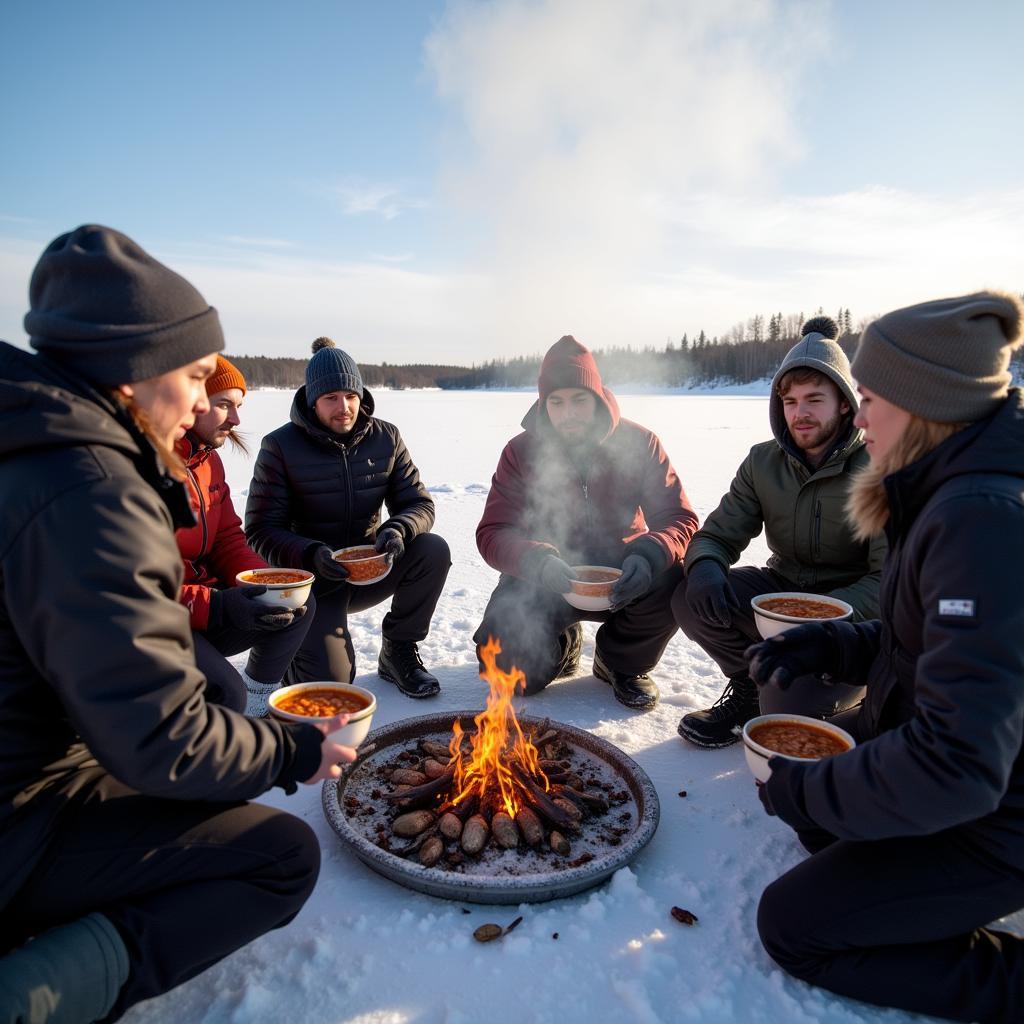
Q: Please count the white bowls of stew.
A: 6